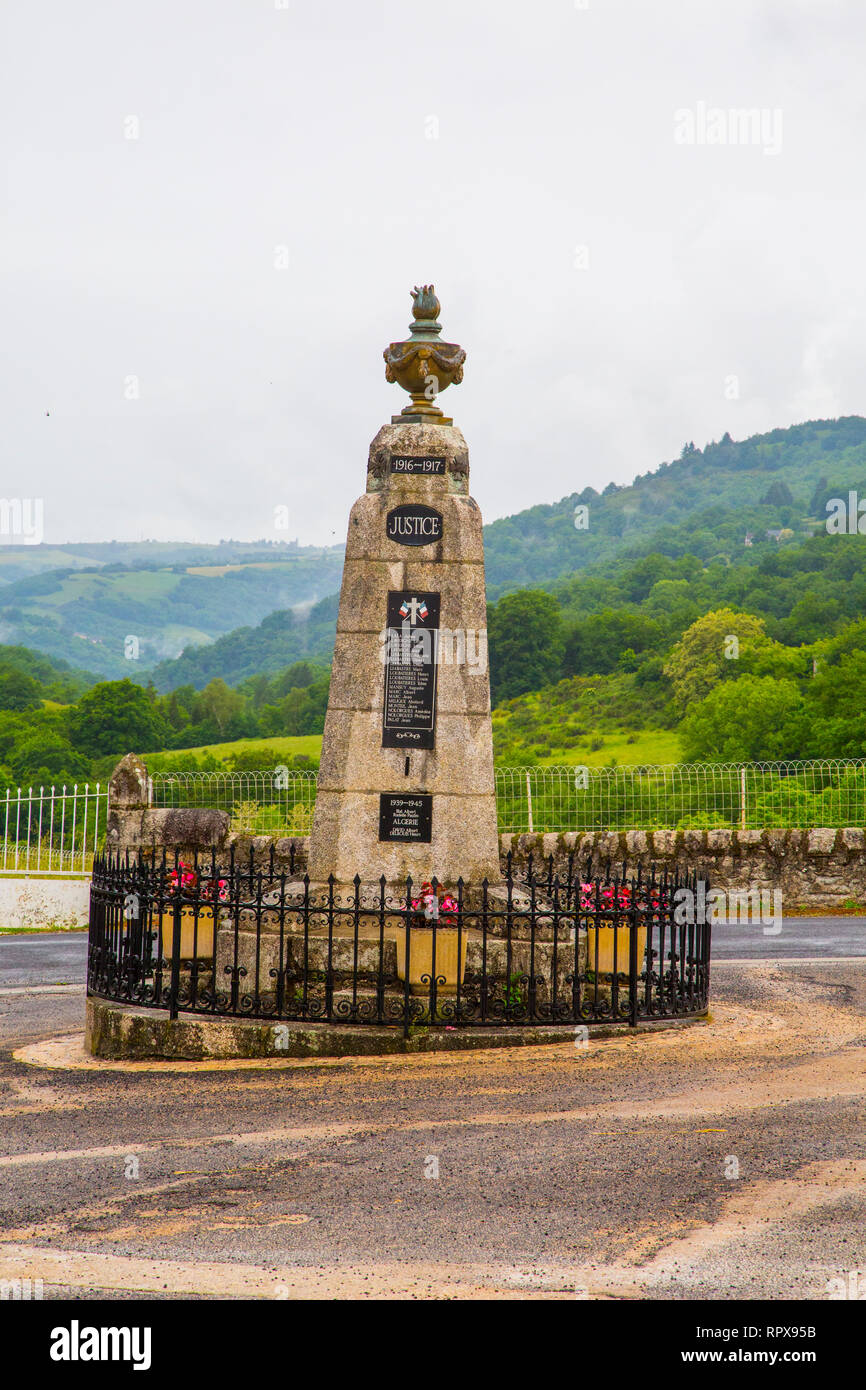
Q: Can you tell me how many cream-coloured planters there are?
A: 3